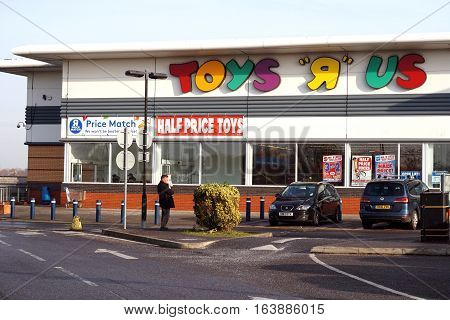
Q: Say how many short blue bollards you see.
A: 9